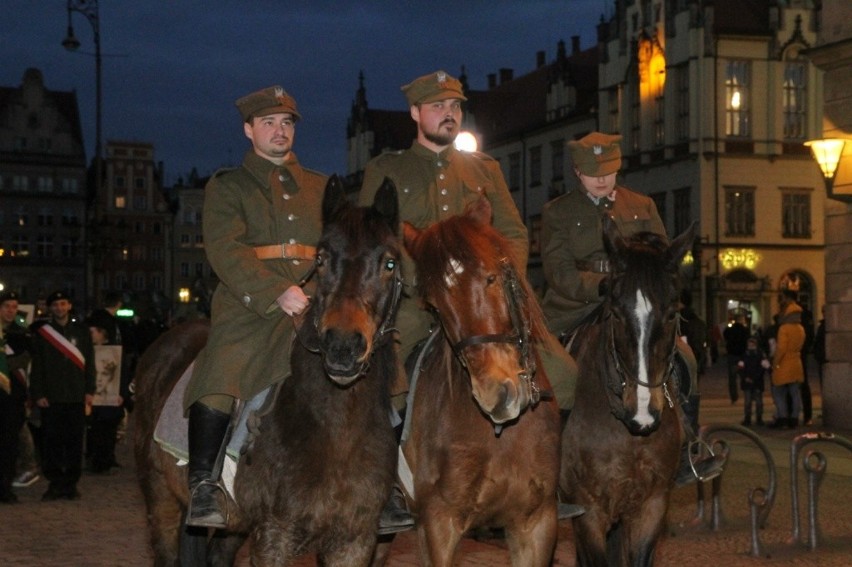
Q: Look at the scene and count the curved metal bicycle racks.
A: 2